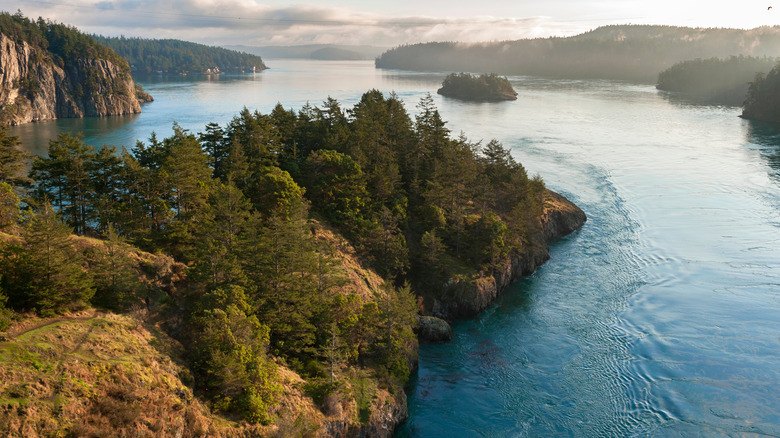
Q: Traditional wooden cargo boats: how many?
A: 0